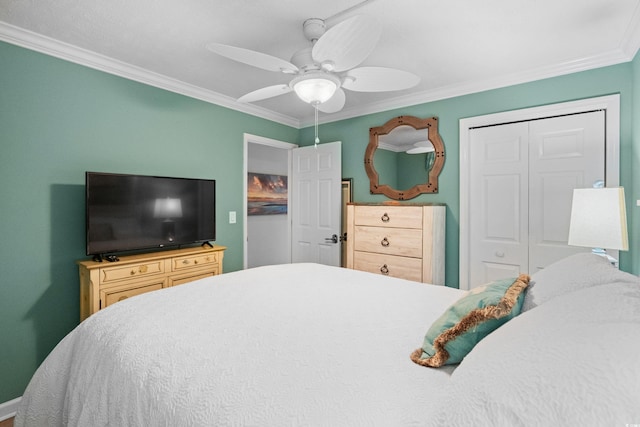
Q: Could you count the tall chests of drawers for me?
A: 1